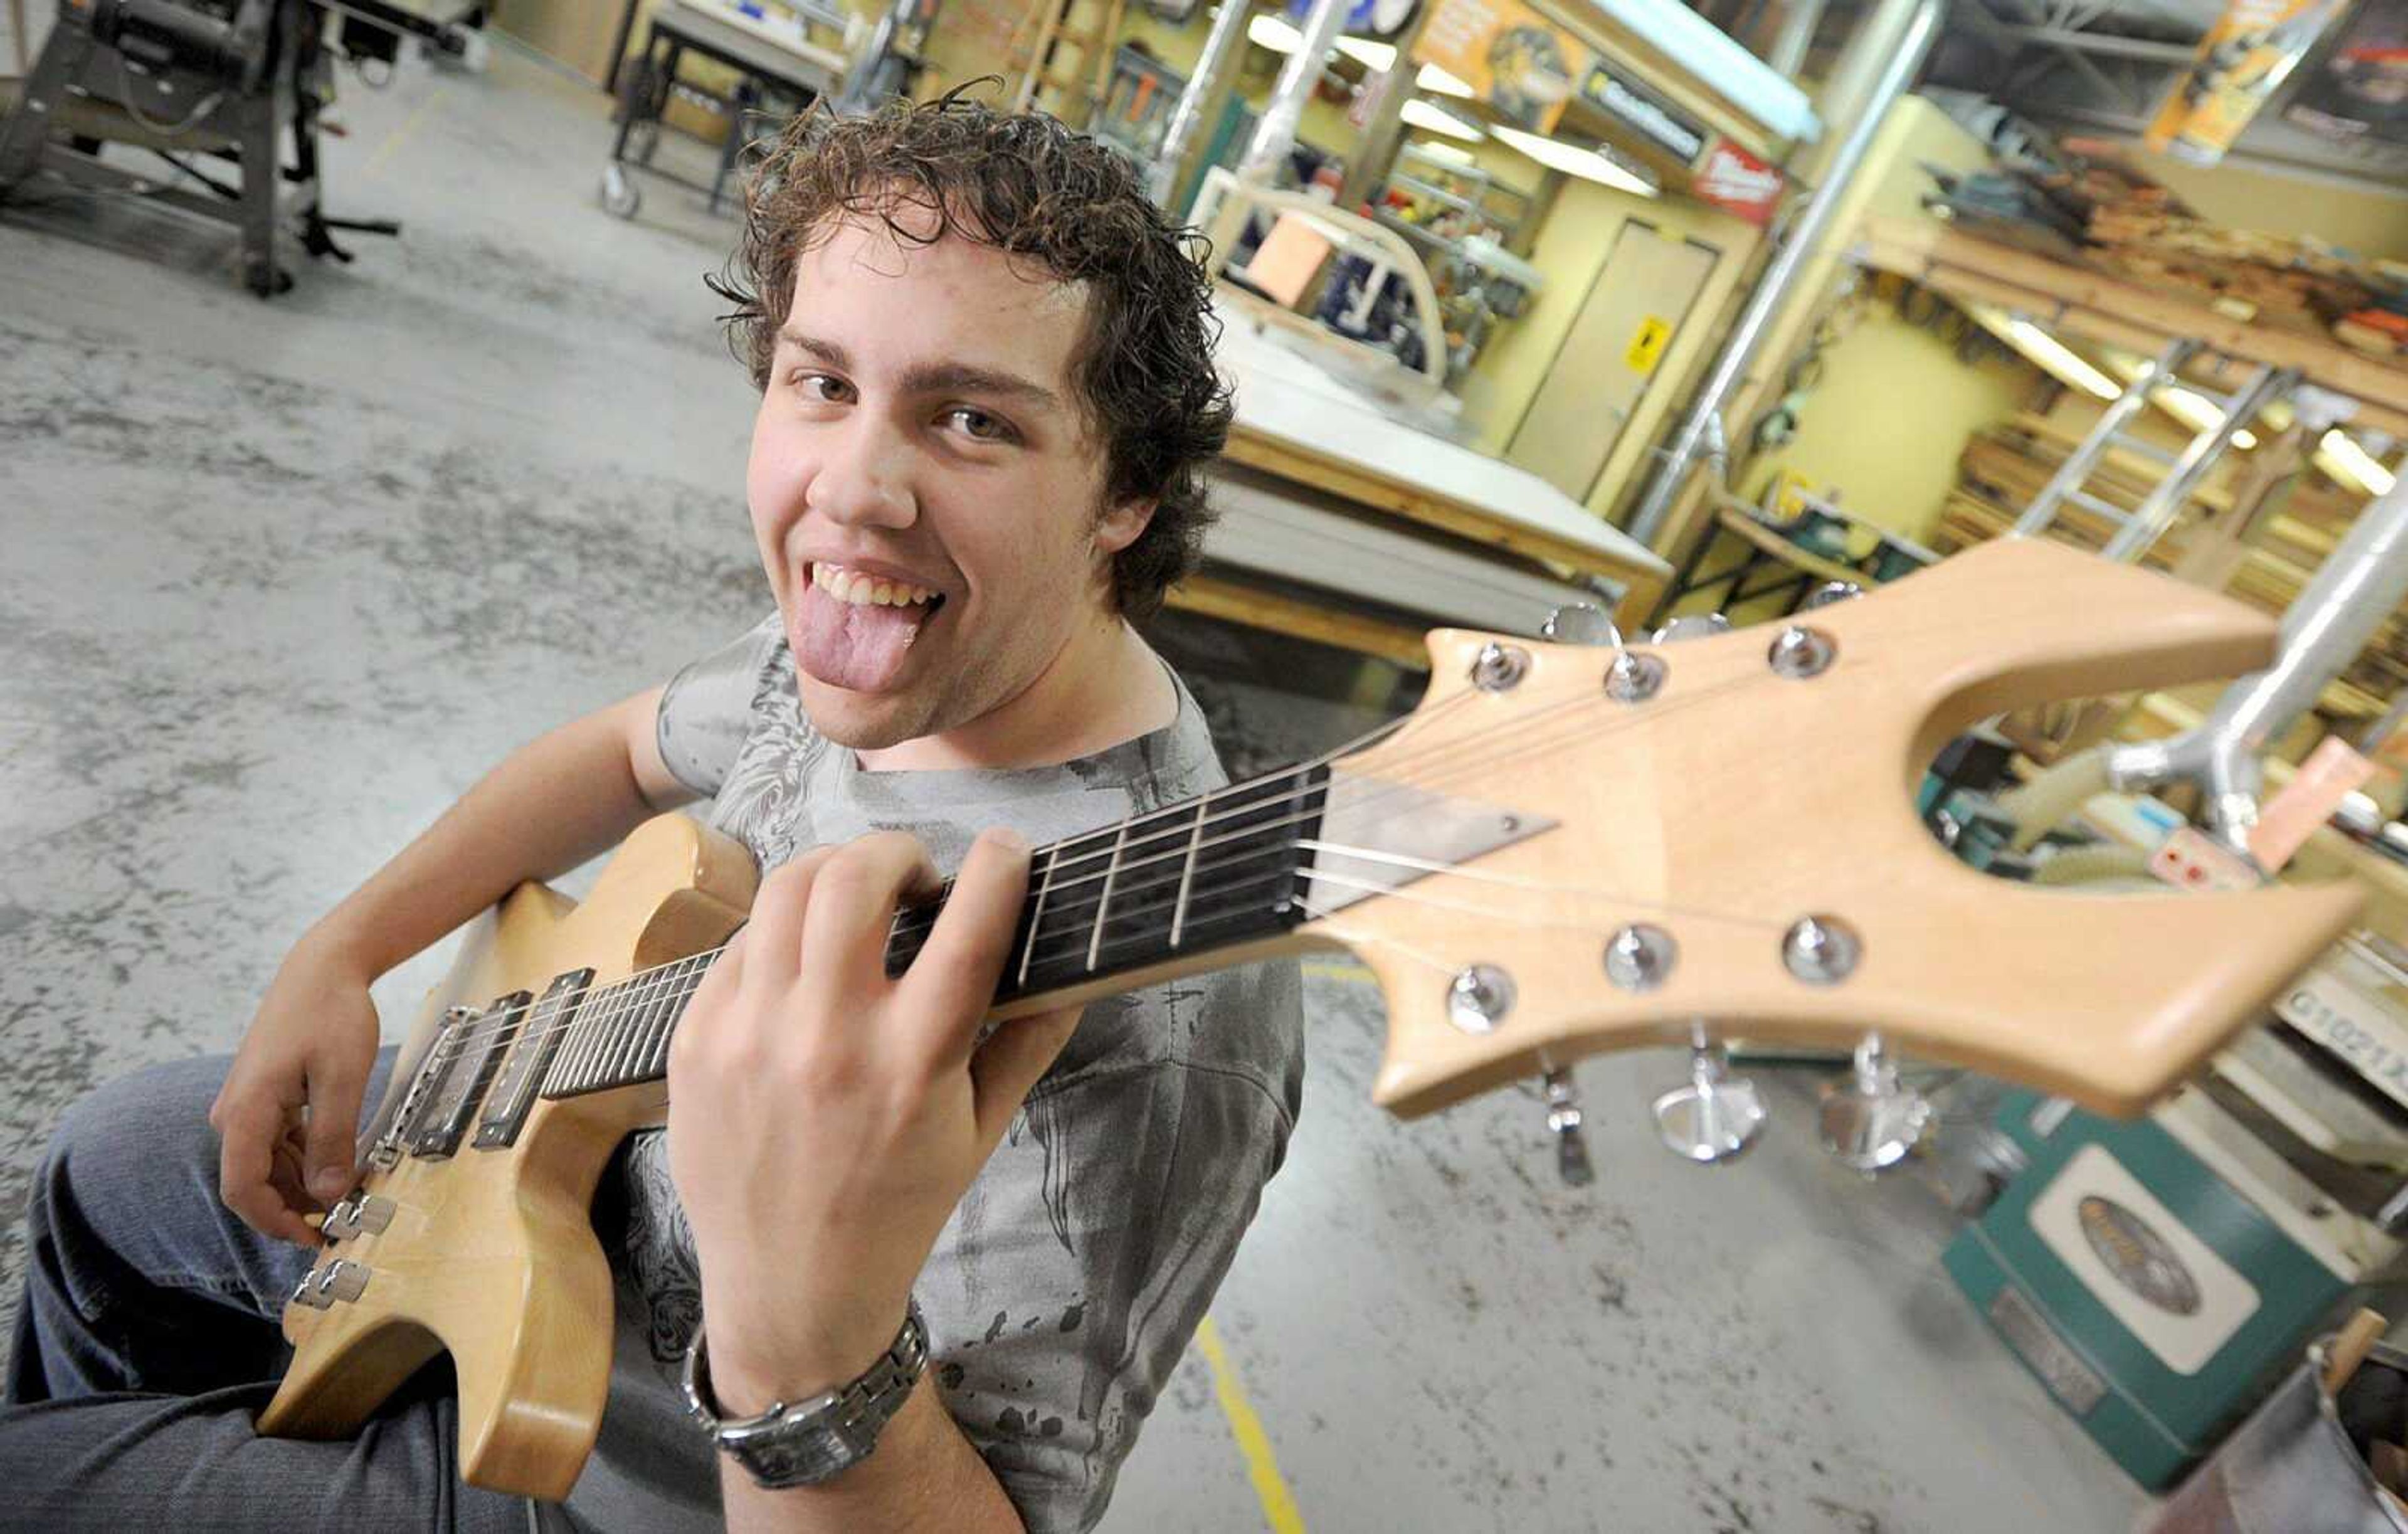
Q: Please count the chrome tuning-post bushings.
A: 6